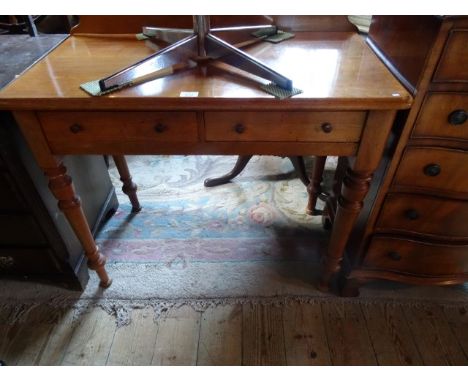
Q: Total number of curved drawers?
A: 5